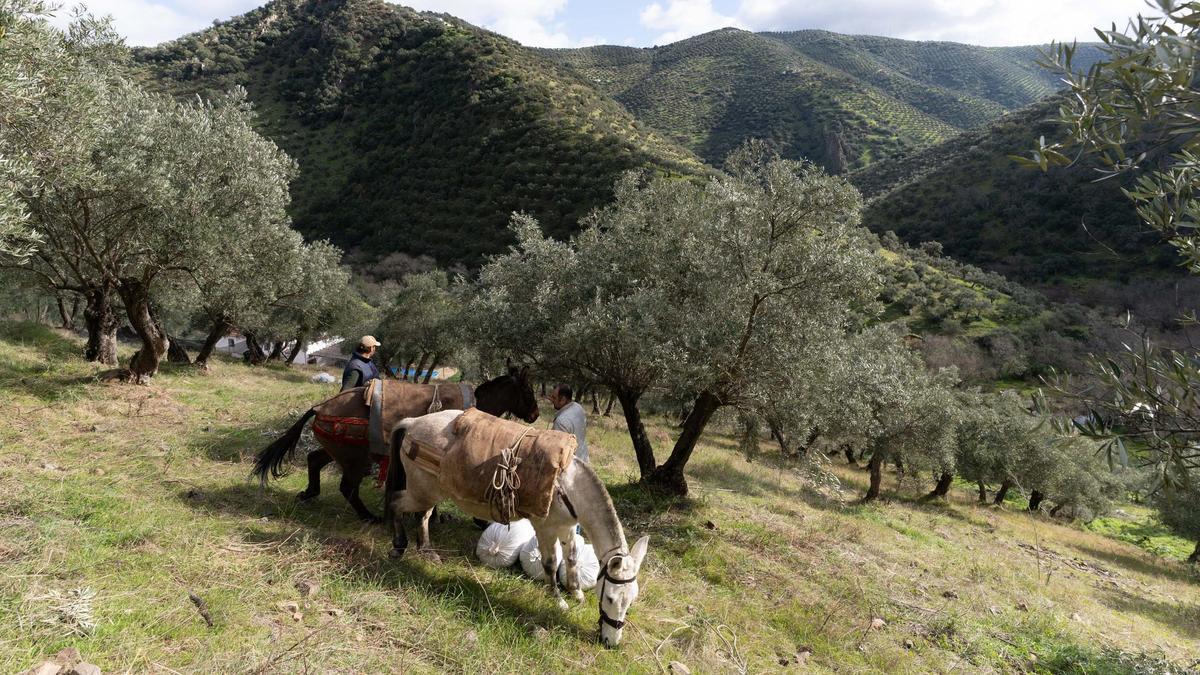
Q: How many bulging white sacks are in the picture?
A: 3